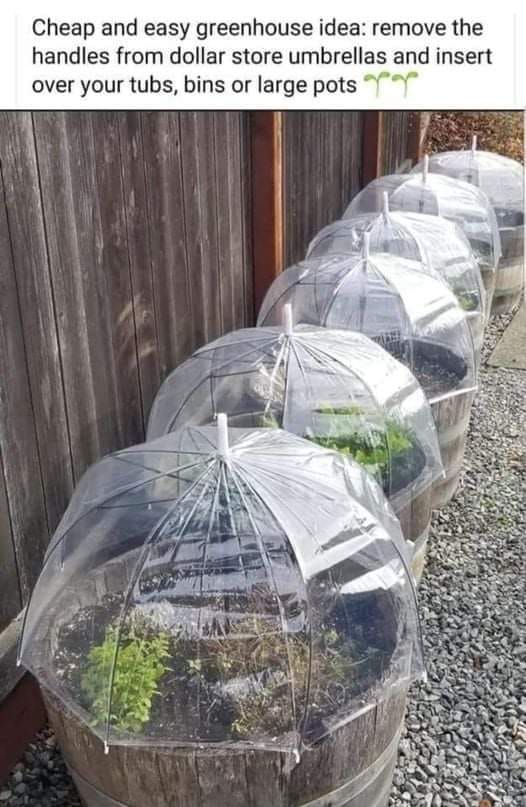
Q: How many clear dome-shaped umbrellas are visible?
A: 6